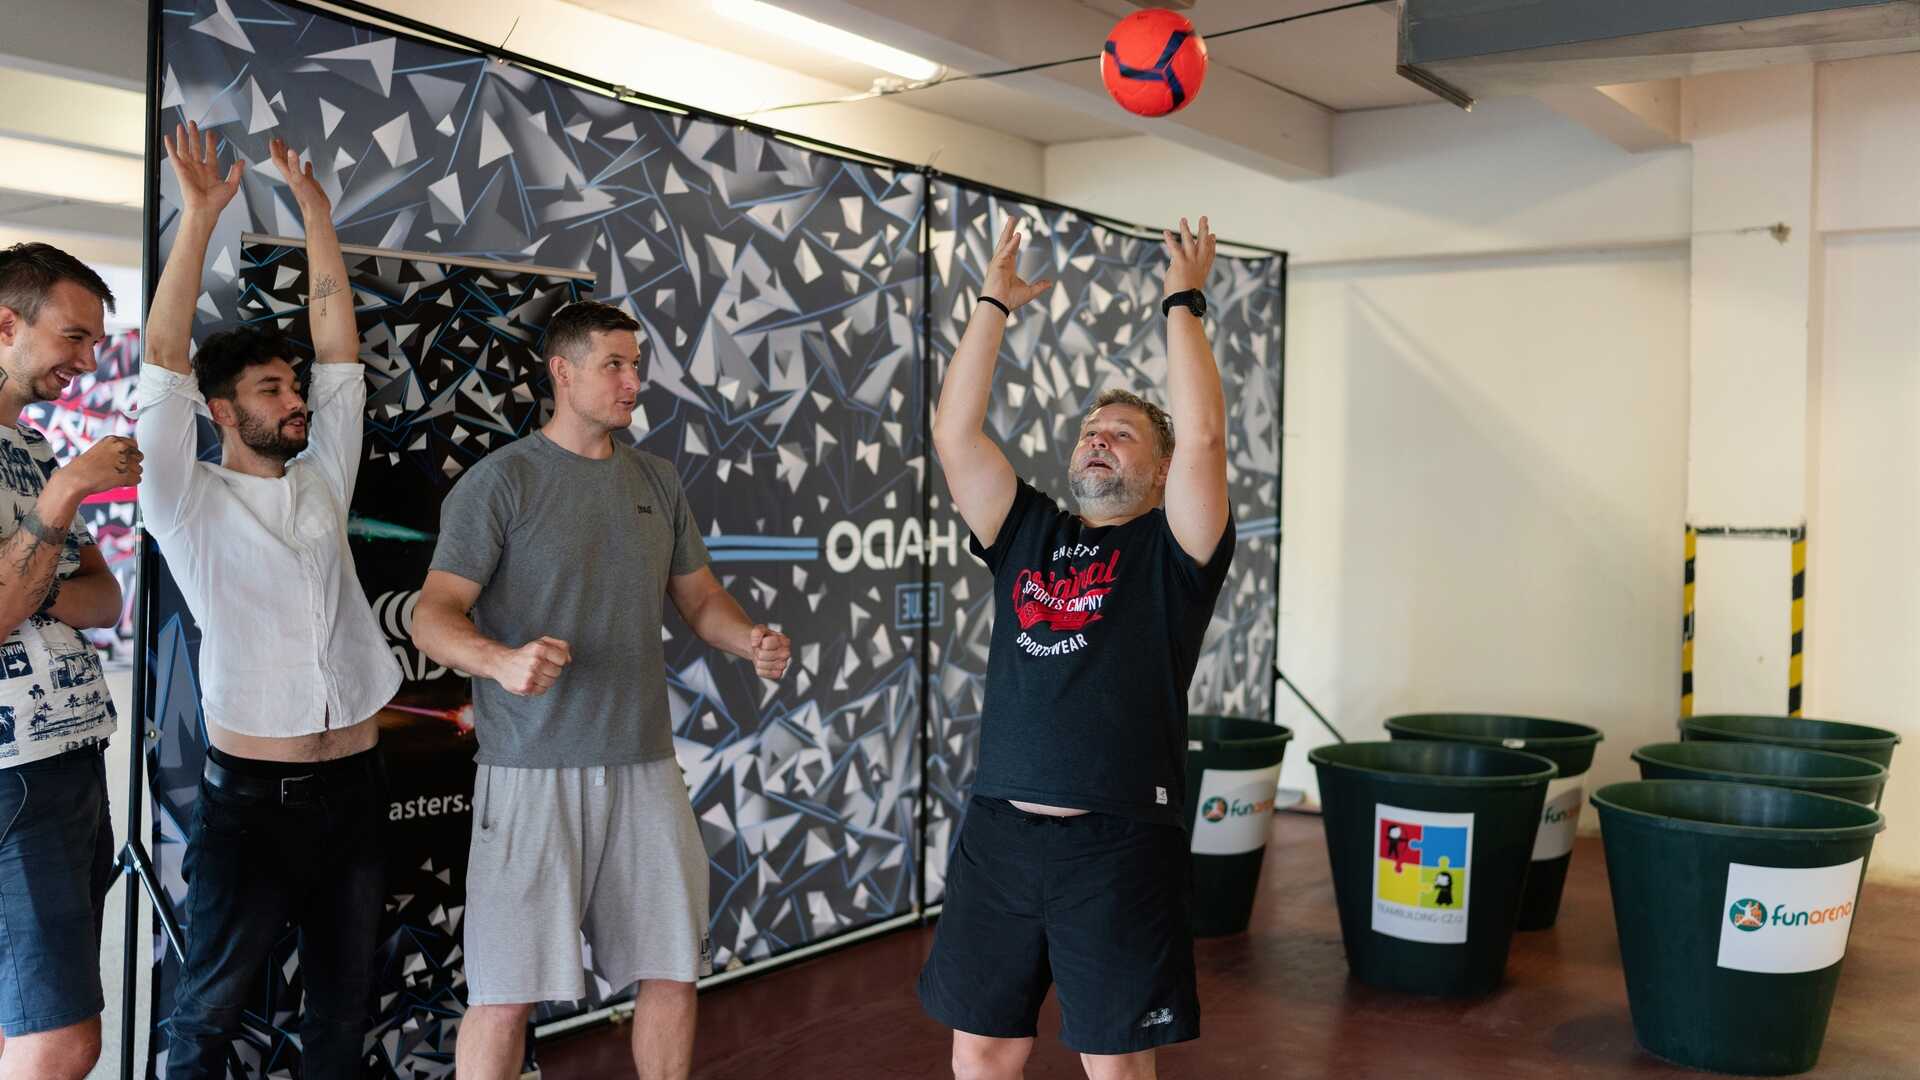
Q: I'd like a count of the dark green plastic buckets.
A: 6